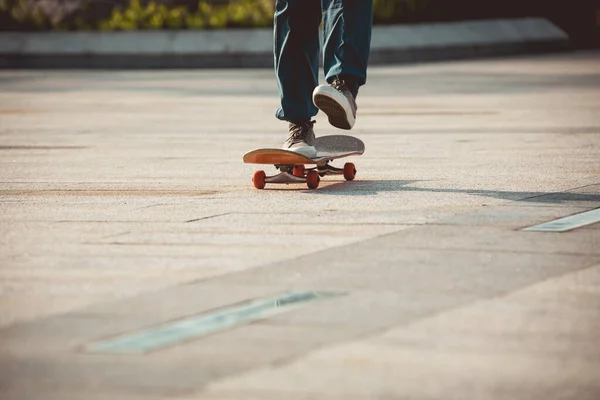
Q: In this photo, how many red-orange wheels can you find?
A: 4